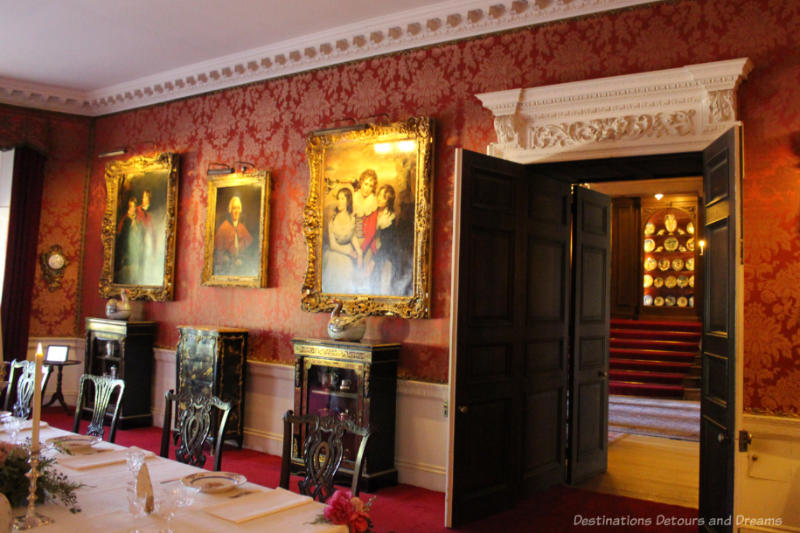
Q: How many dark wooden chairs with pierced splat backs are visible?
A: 4